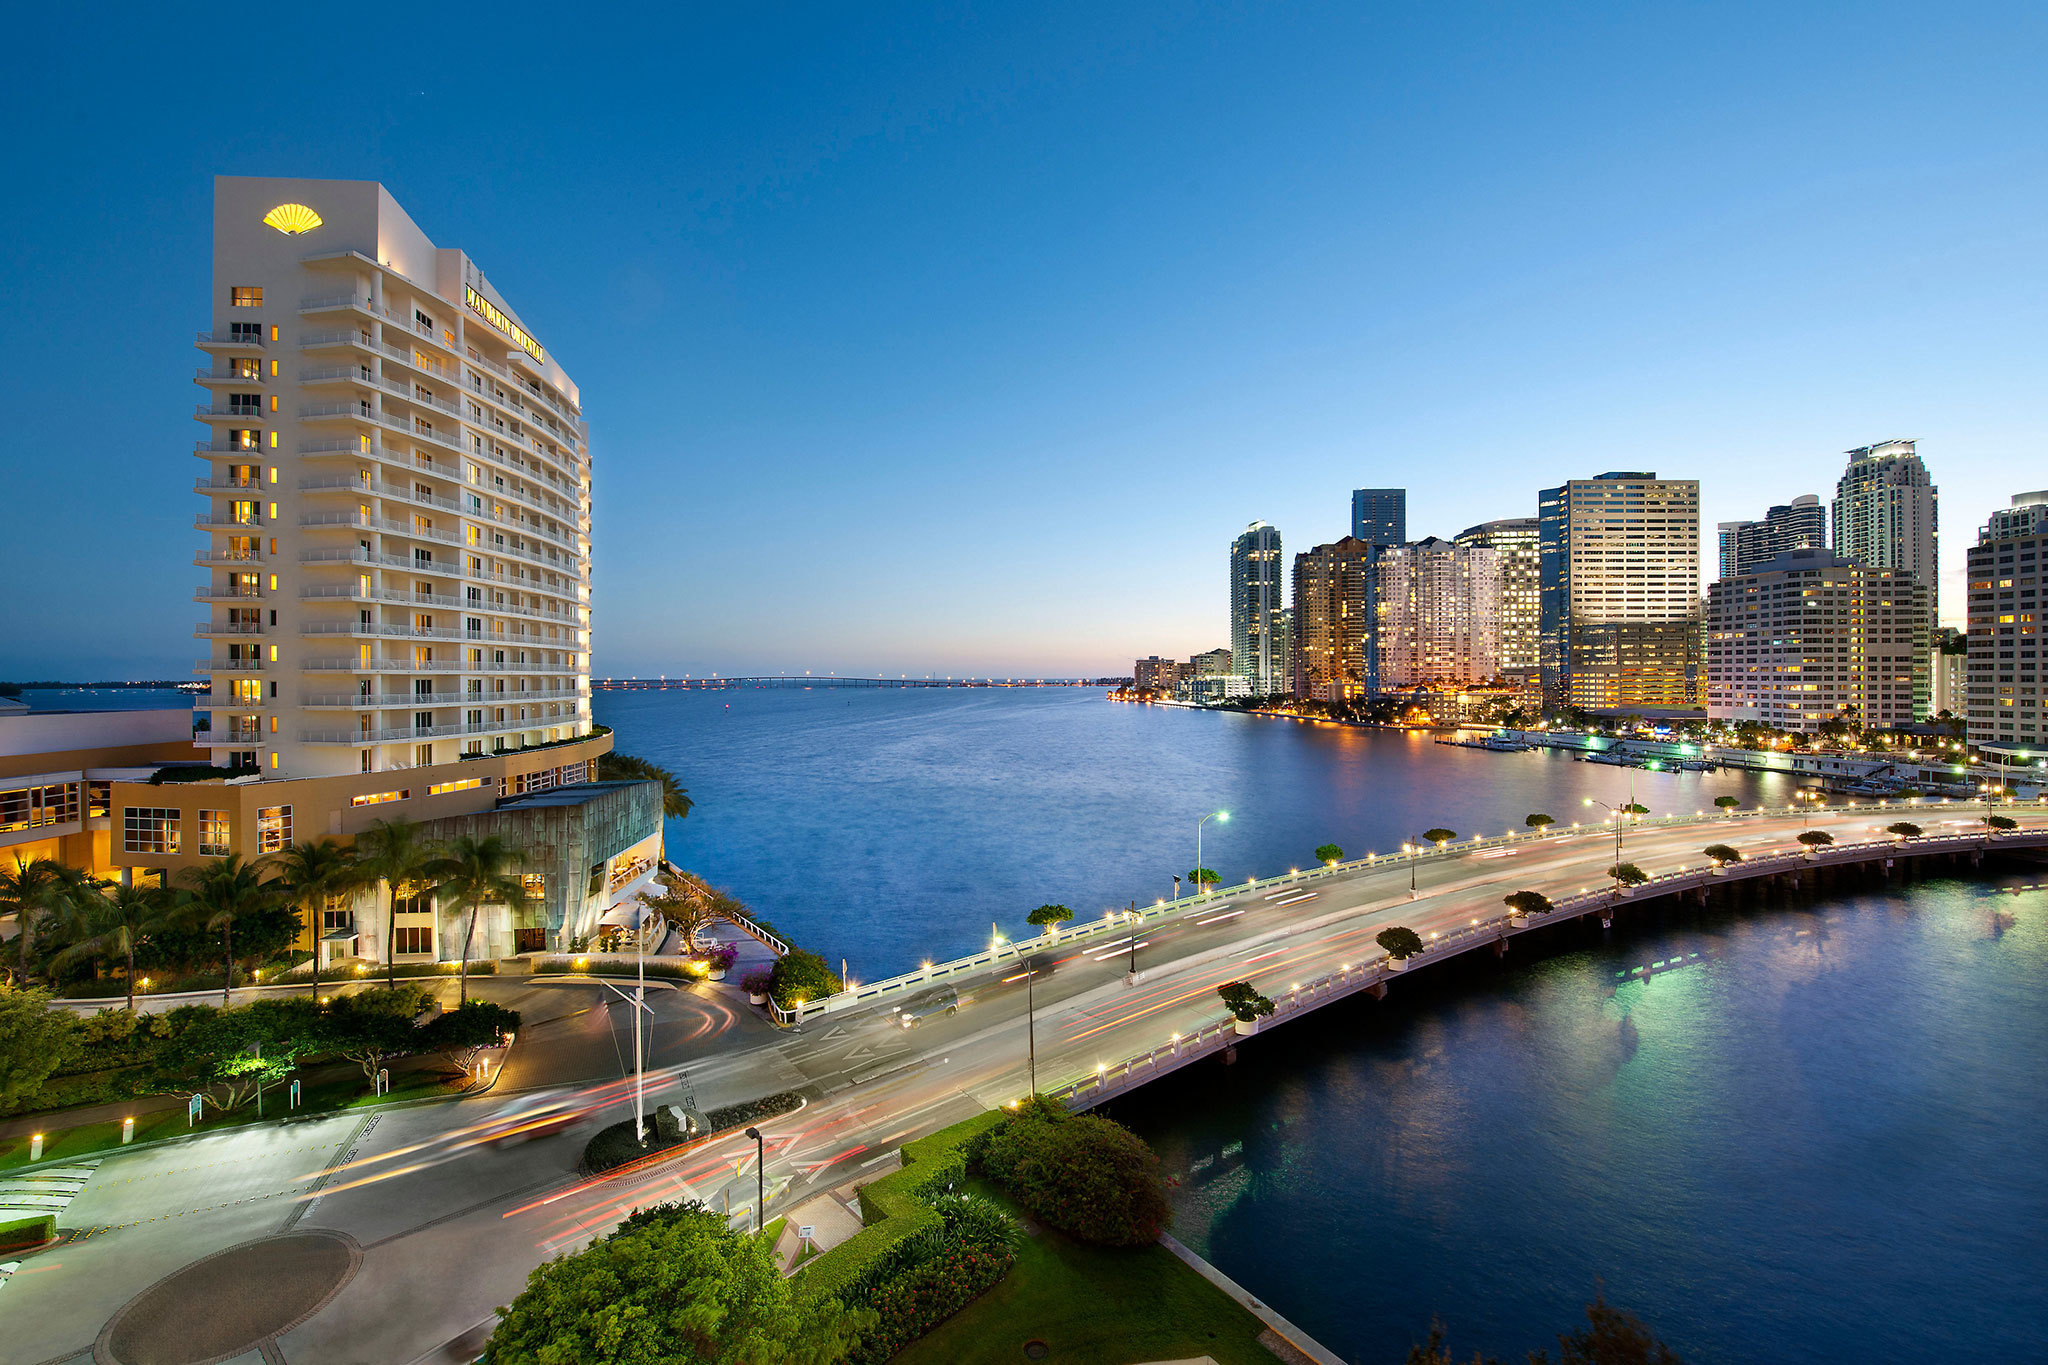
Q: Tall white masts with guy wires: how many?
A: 1